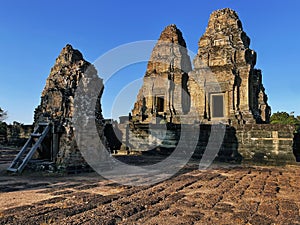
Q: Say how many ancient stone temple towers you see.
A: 3